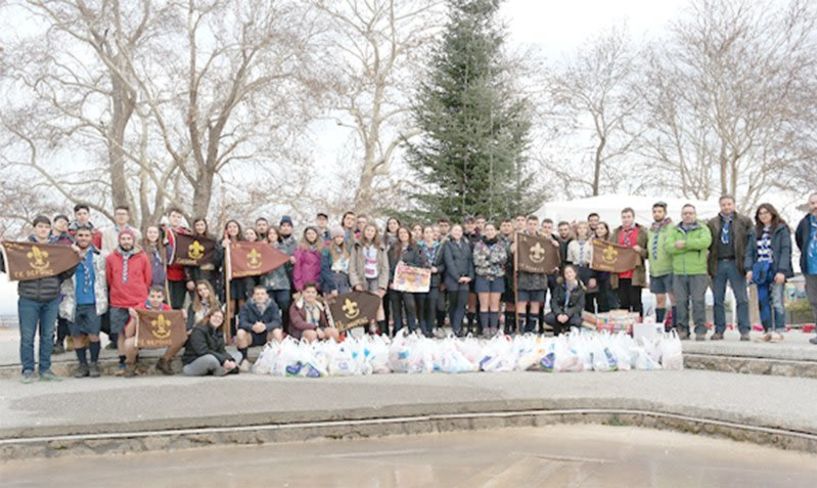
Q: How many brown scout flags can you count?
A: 7